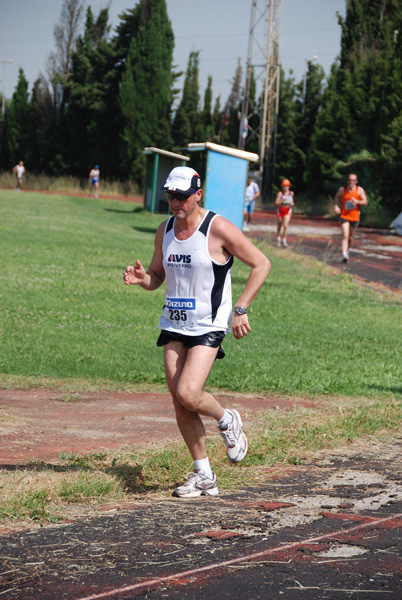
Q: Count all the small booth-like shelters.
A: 2